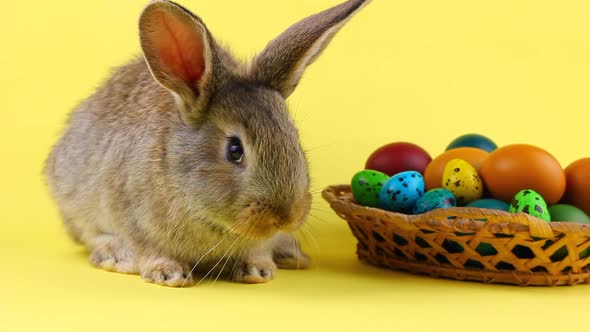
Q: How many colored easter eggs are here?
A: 12